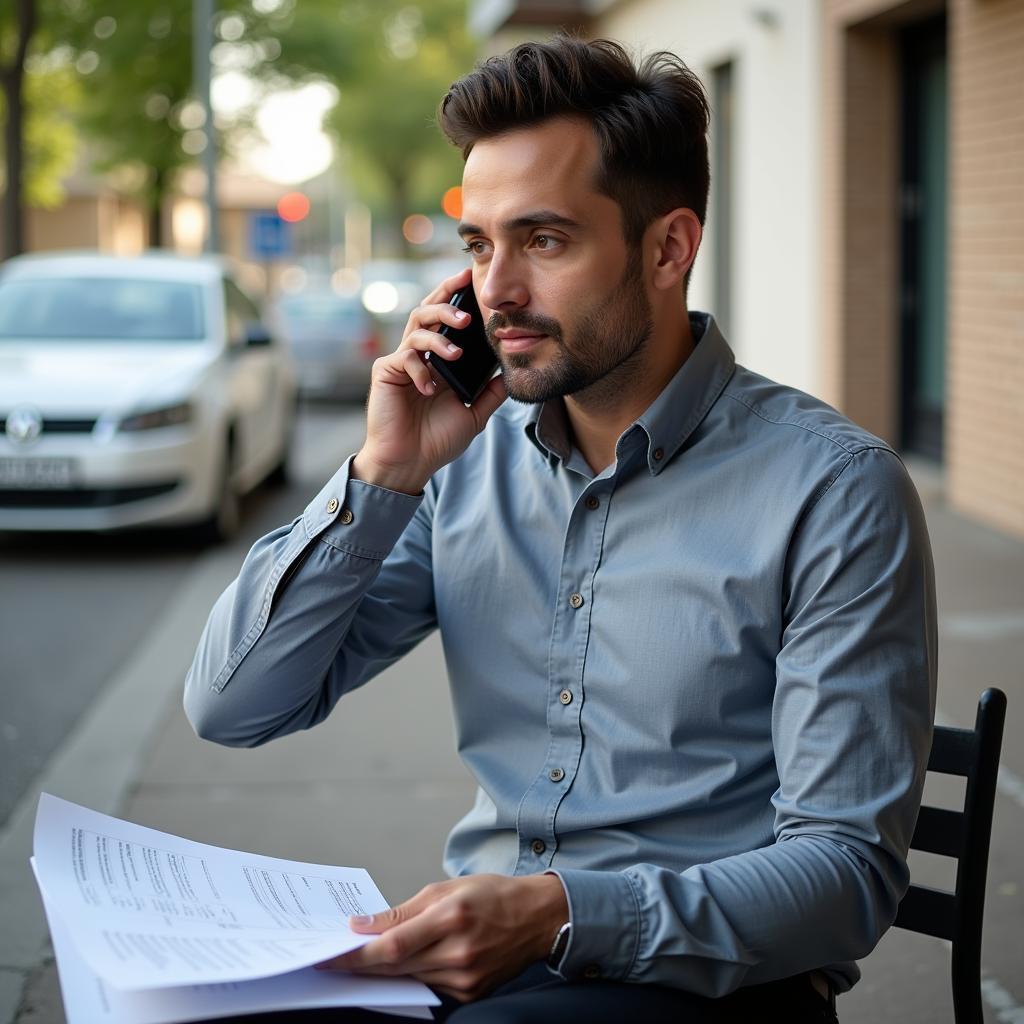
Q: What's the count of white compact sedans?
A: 1